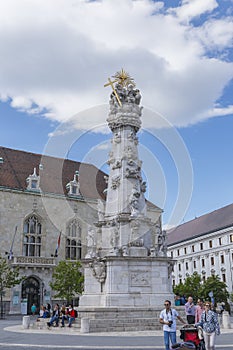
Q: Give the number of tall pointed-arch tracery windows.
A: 2